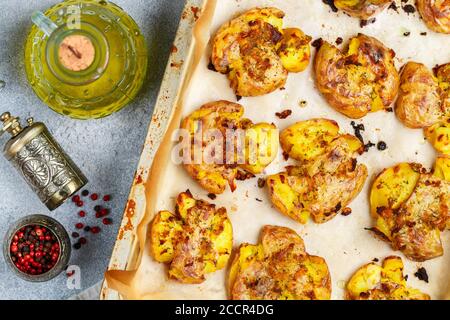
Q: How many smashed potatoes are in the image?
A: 11